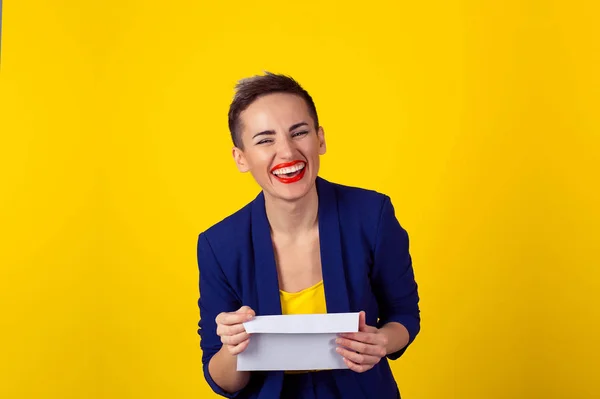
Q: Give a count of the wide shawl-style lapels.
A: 2